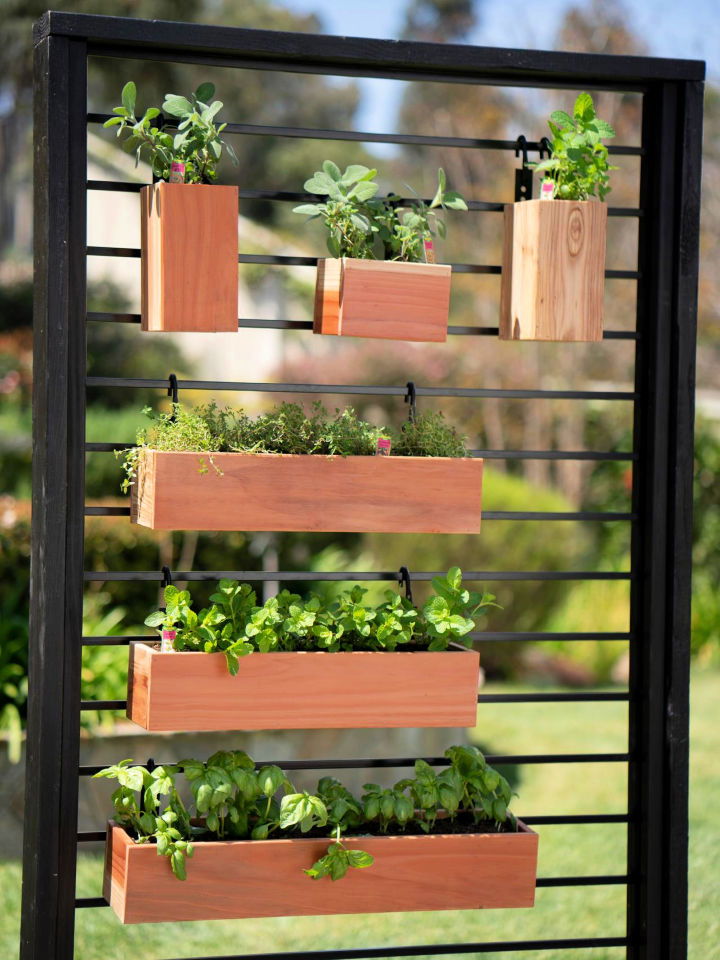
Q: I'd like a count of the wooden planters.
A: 6